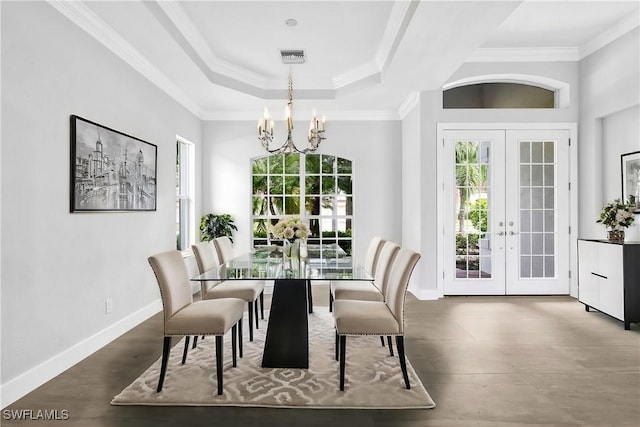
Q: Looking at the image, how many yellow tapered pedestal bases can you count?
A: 0